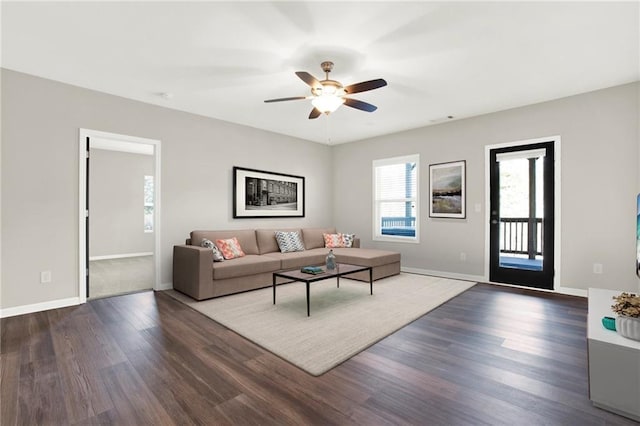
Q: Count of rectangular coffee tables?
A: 1